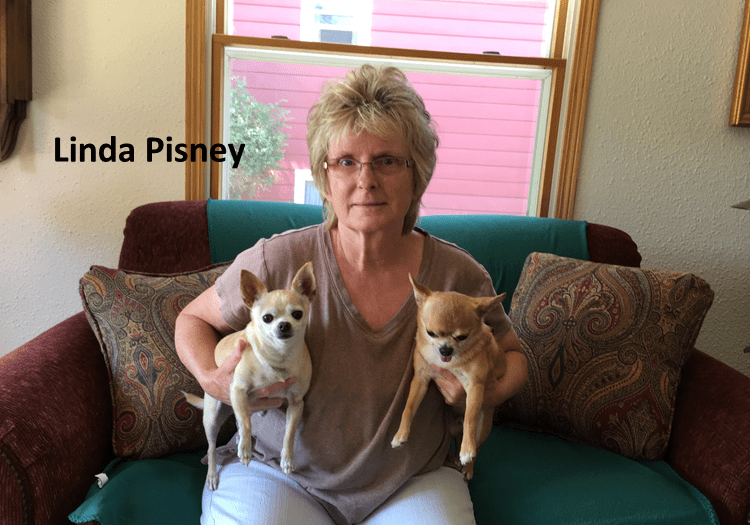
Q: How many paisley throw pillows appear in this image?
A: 2